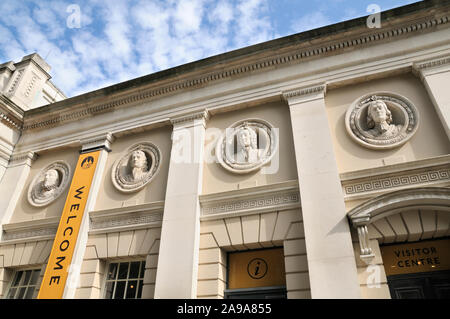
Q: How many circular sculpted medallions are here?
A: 4